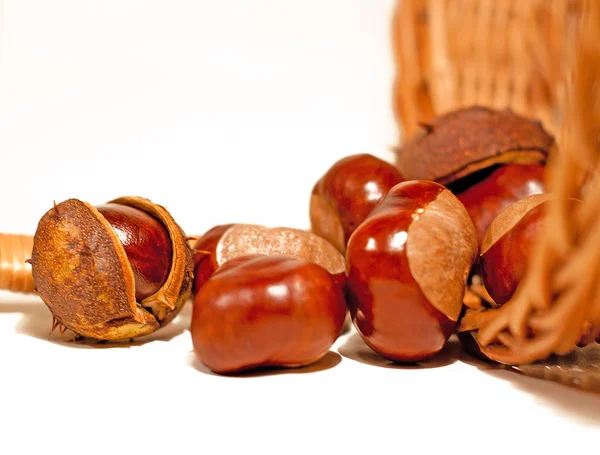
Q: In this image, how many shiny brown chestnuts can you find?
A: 7